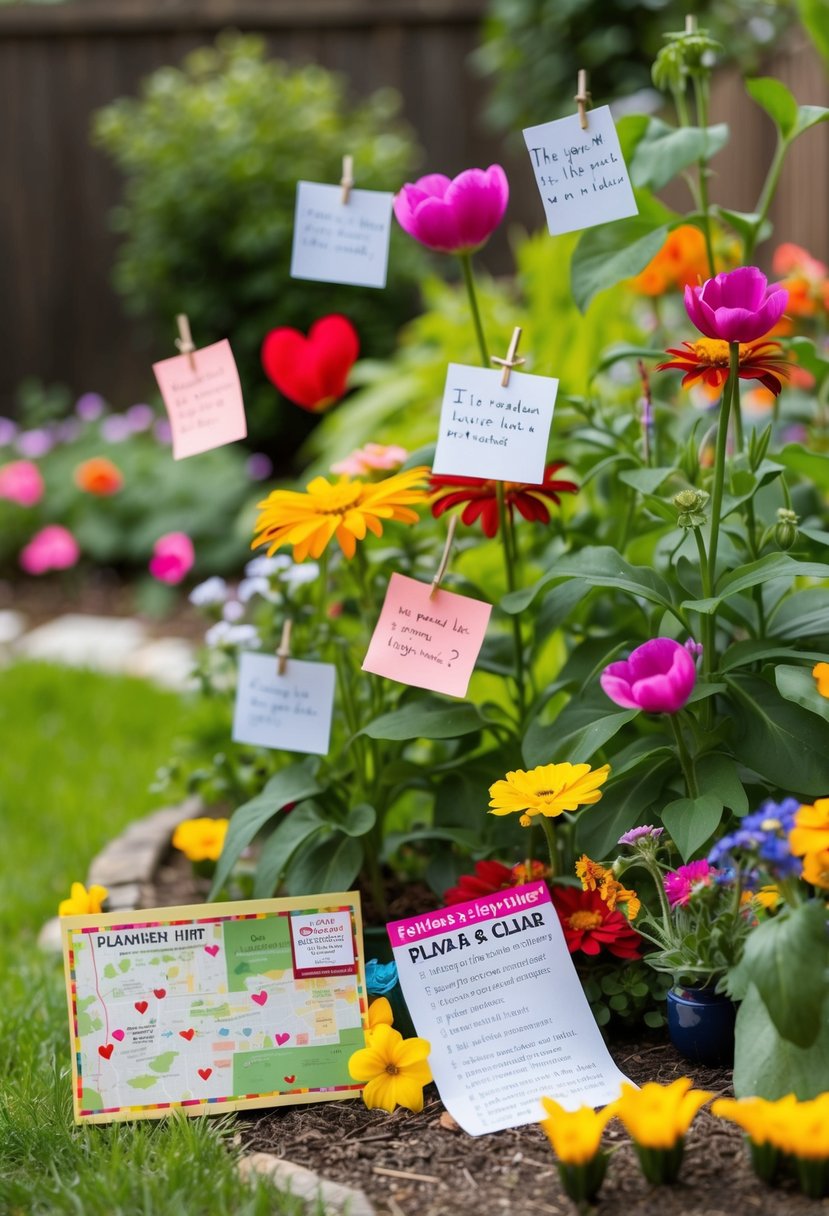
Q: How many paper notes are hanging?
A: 6